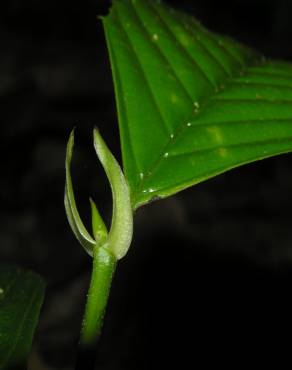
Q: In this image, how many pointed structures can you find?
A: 3